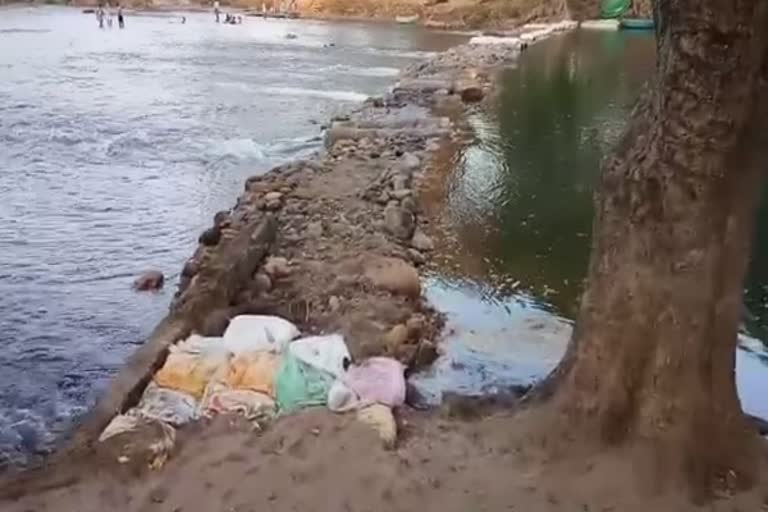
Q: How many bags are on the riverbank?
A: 11